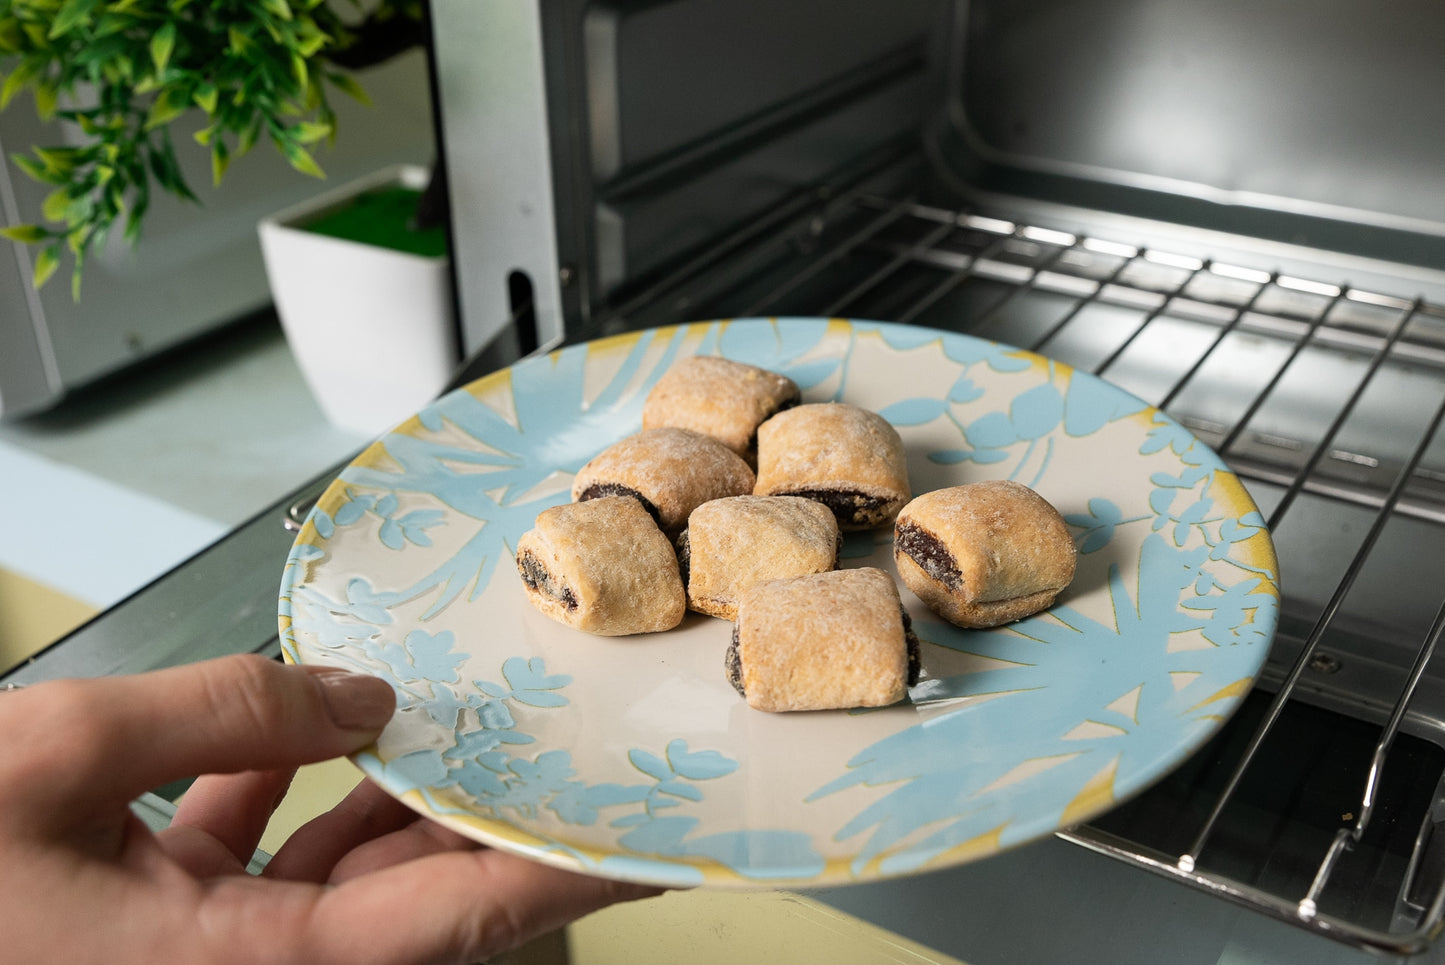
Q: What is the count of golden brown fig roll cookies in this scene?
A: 7